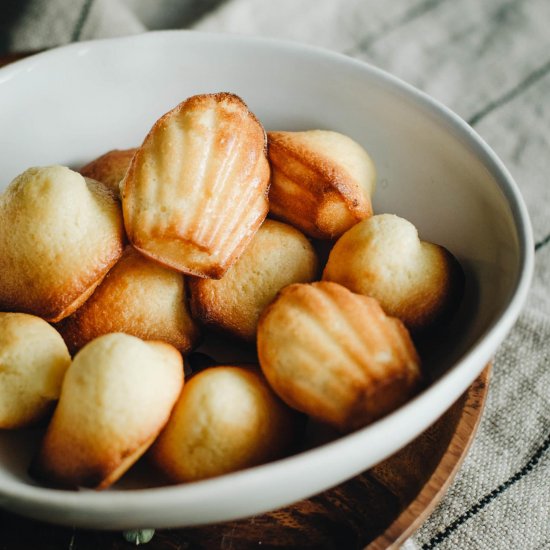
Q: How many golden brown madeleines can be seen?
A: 11